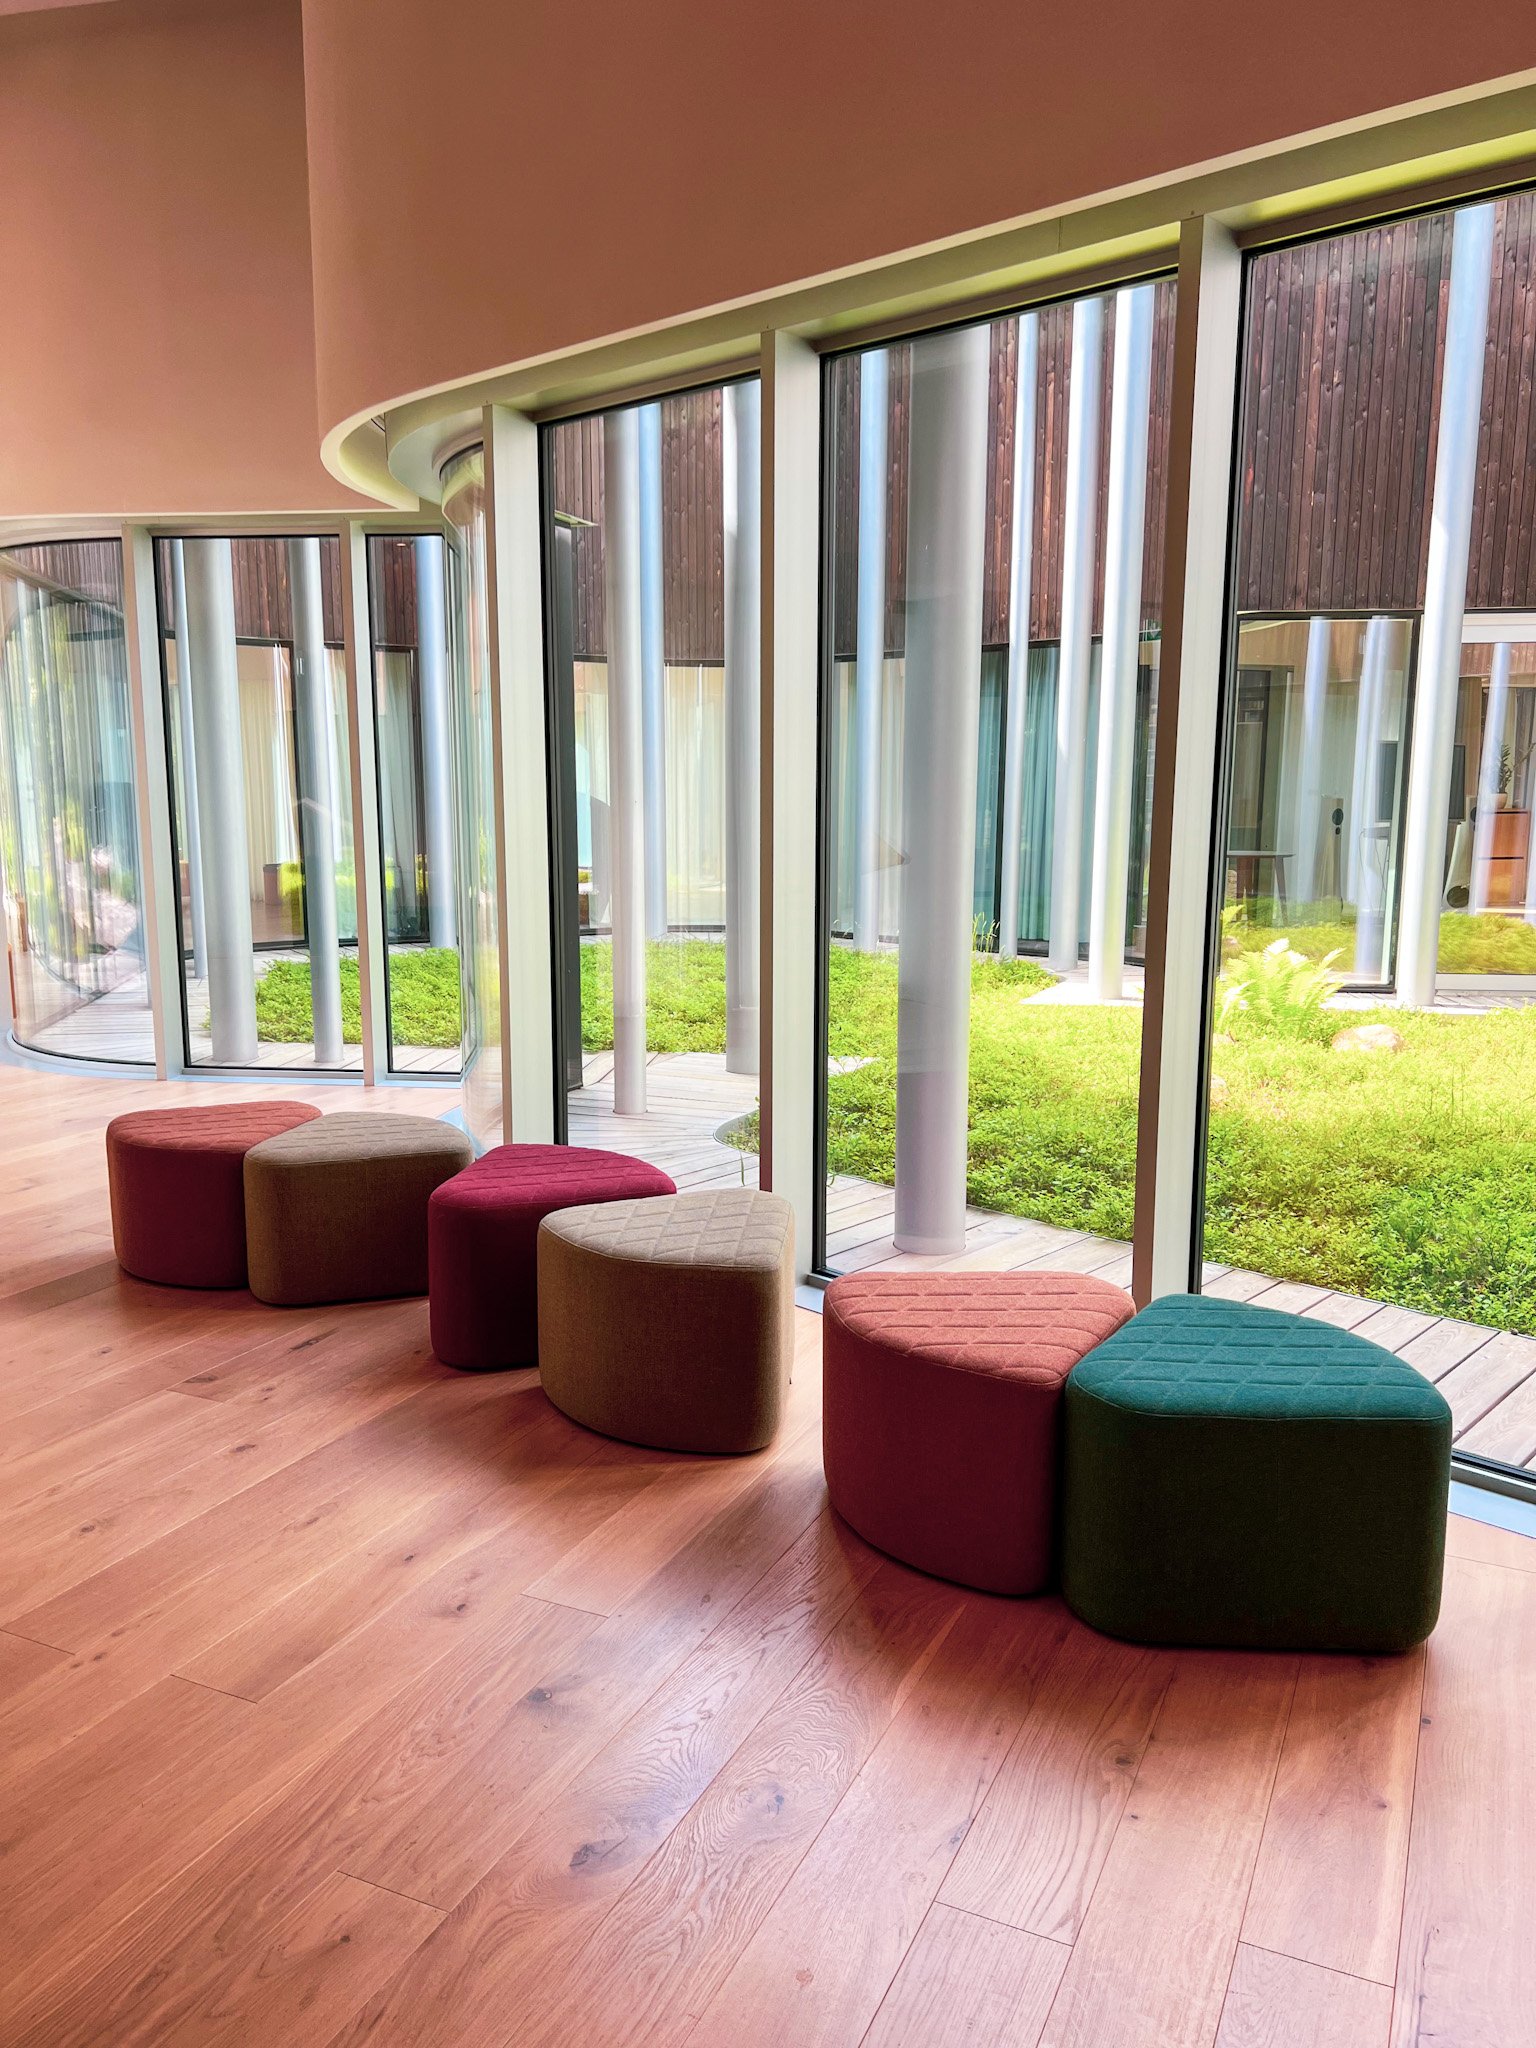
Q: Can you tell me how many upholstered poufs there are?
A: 6